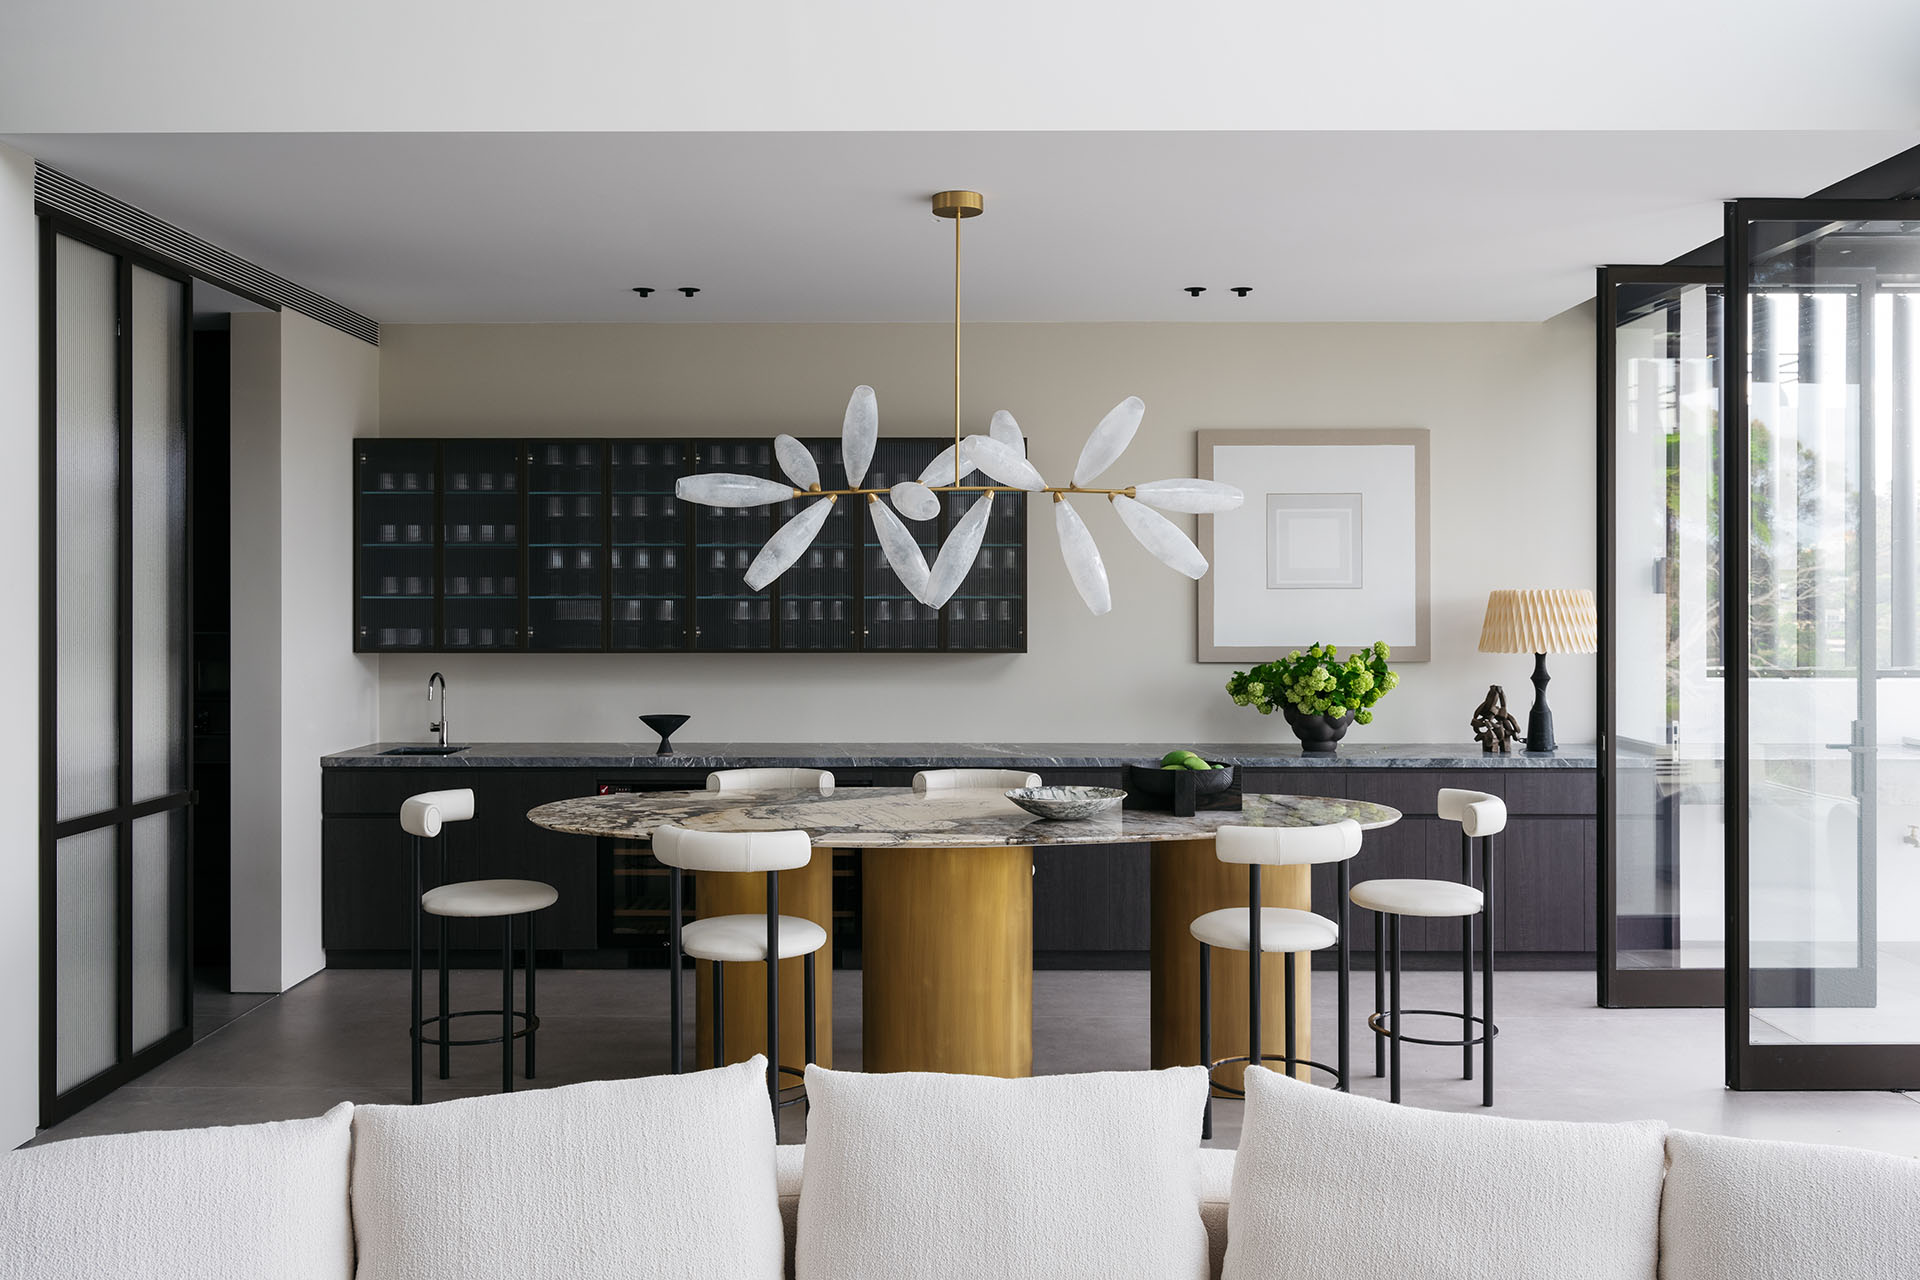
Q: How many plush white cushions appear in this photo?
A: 5